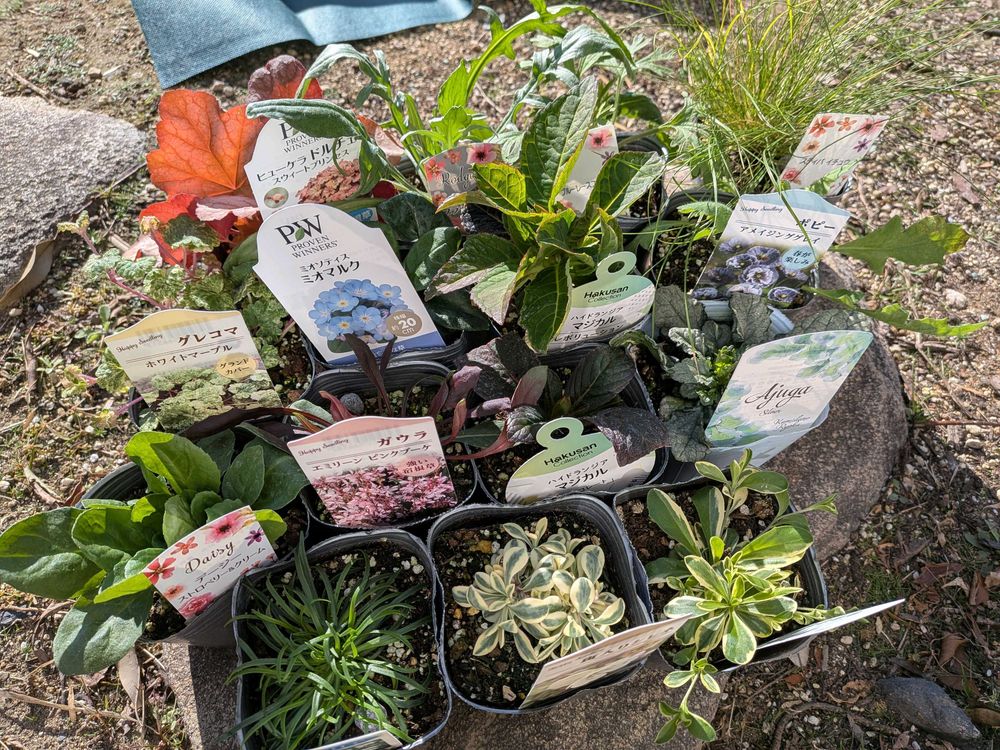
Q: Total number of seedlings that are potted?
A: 15